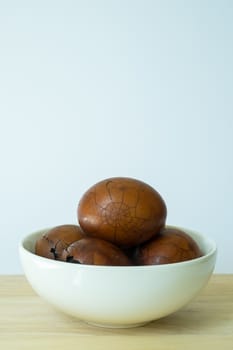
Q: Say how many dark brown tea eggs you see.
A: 4